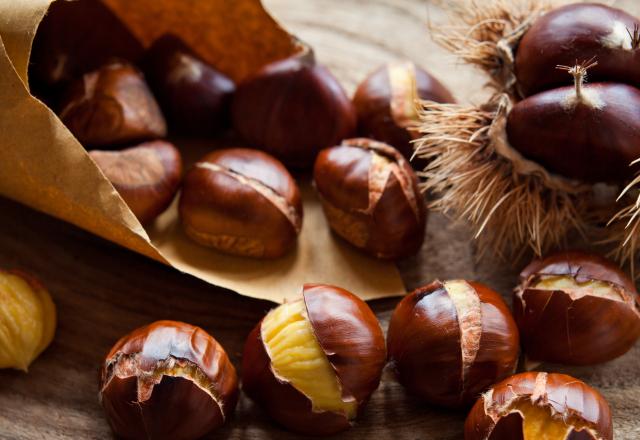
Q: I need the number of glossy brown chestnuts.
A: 15